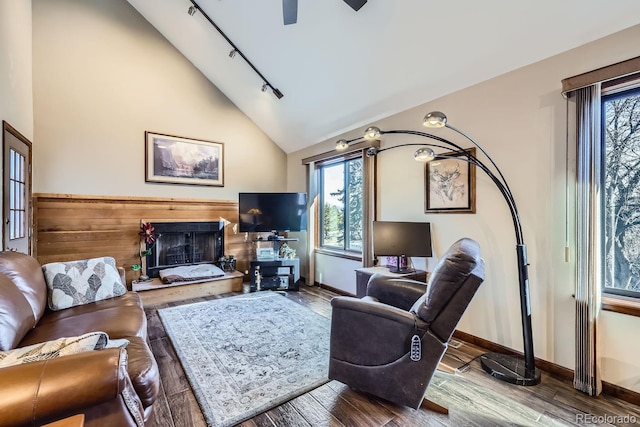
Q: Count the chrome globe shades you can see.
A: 5